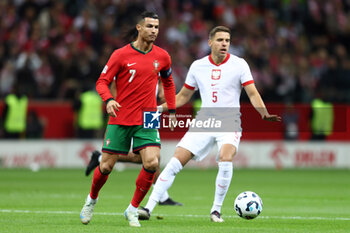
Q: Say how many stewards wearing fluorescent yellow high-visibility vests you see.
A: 4